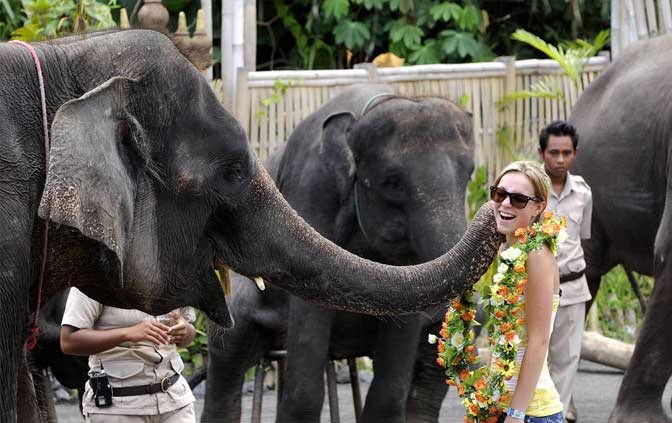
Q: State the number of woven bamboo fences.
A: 1